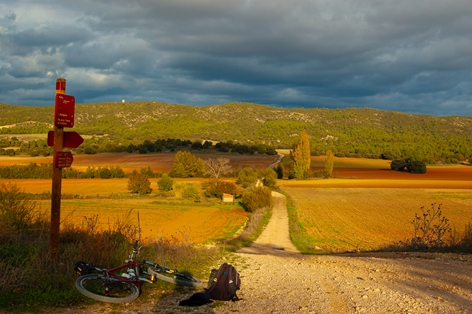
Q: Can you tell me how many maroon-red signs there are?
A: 3